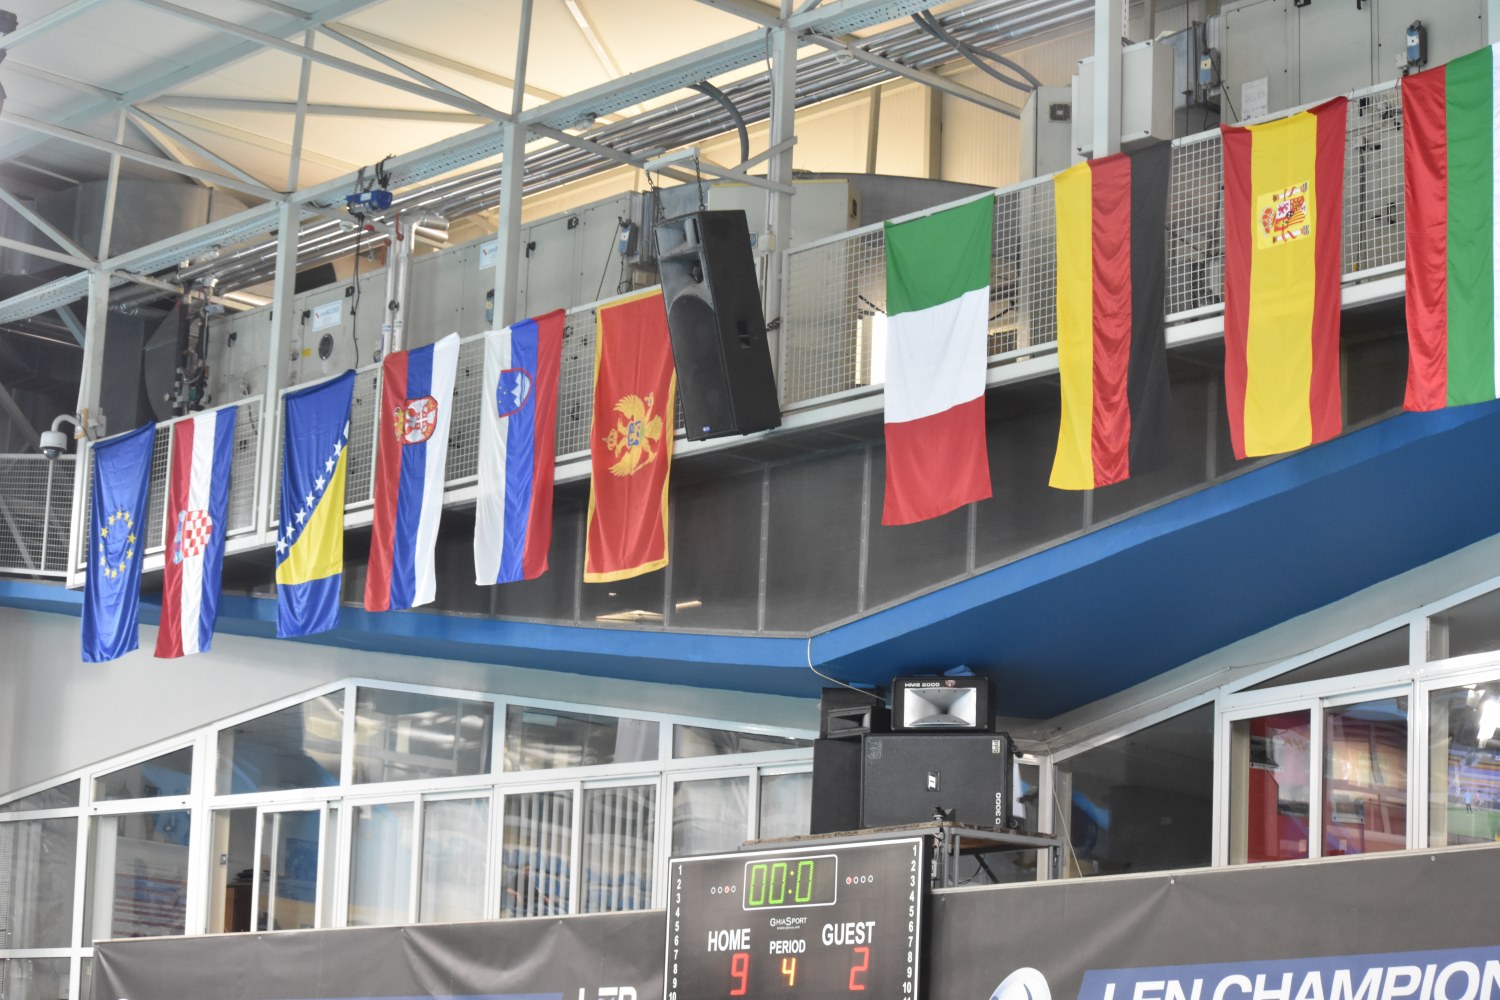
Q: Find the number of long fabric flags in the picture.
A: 10